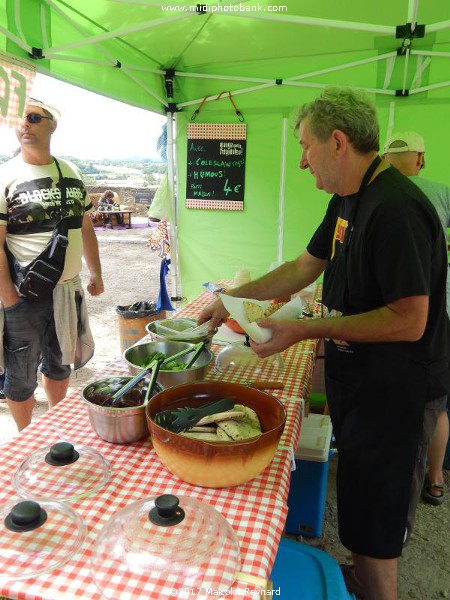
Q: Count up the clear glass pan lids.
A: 4